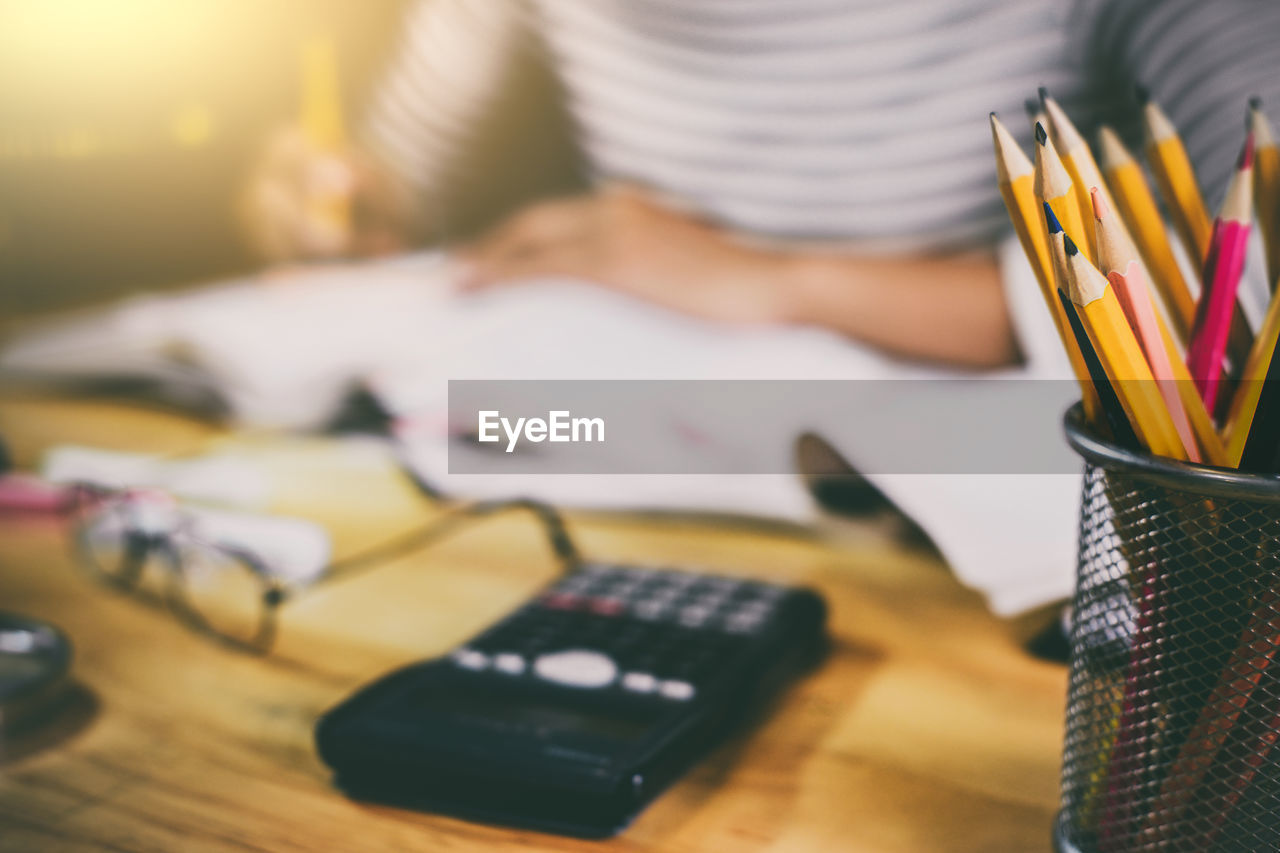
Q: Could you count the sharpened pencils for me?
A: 11